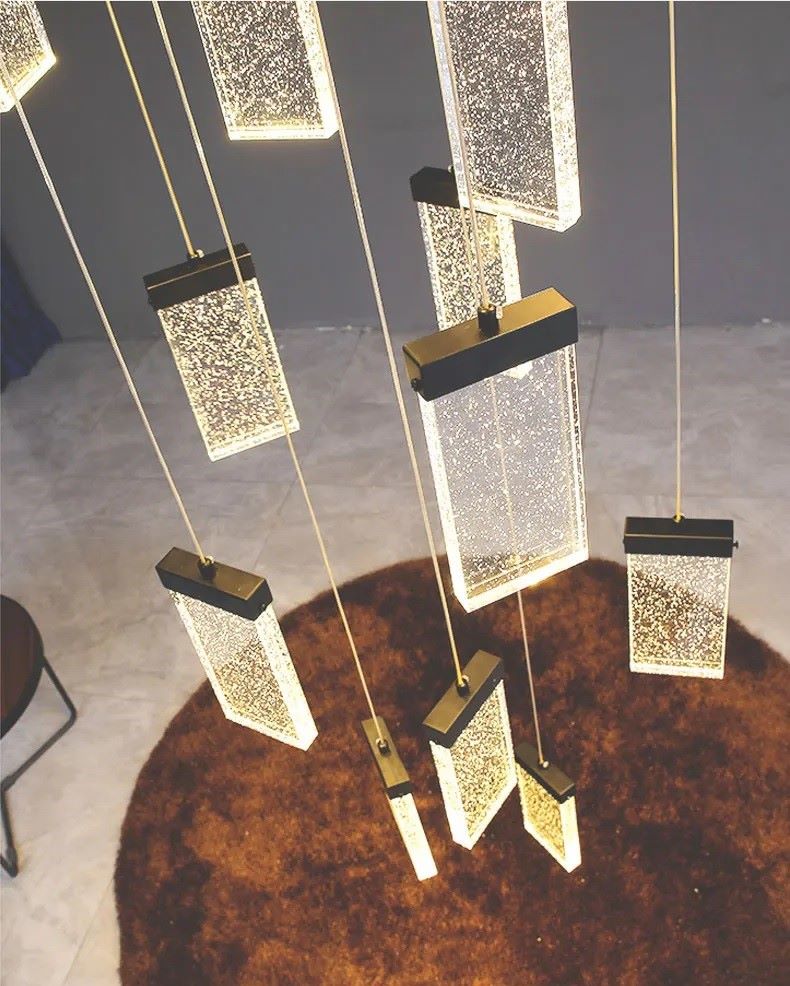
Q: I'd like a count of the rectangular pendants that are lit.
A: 11